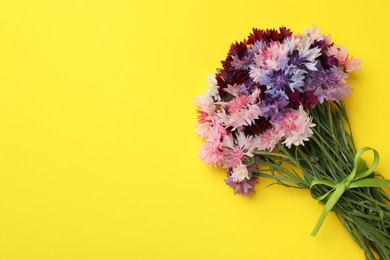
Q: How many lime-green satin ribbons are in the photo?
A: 1